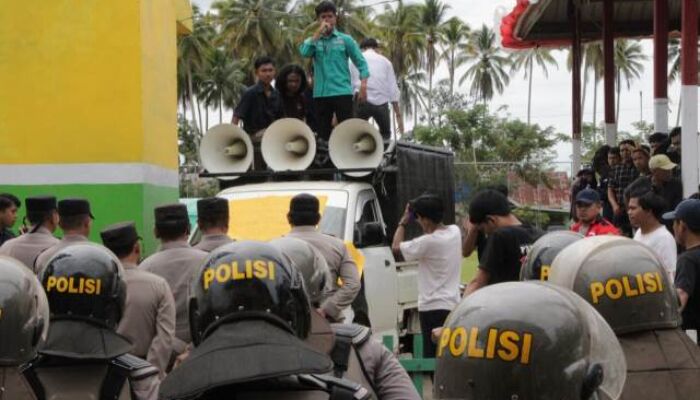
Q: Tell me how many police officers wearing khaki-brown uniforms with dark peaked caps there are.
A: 6